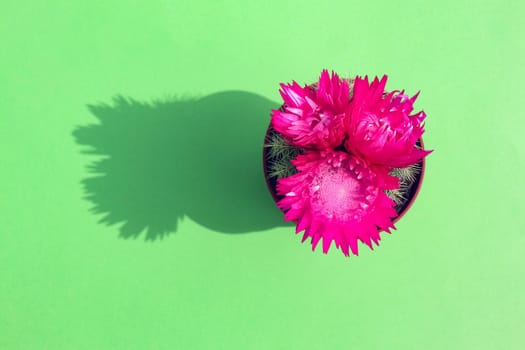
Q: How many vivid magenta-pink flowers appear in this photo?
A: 3